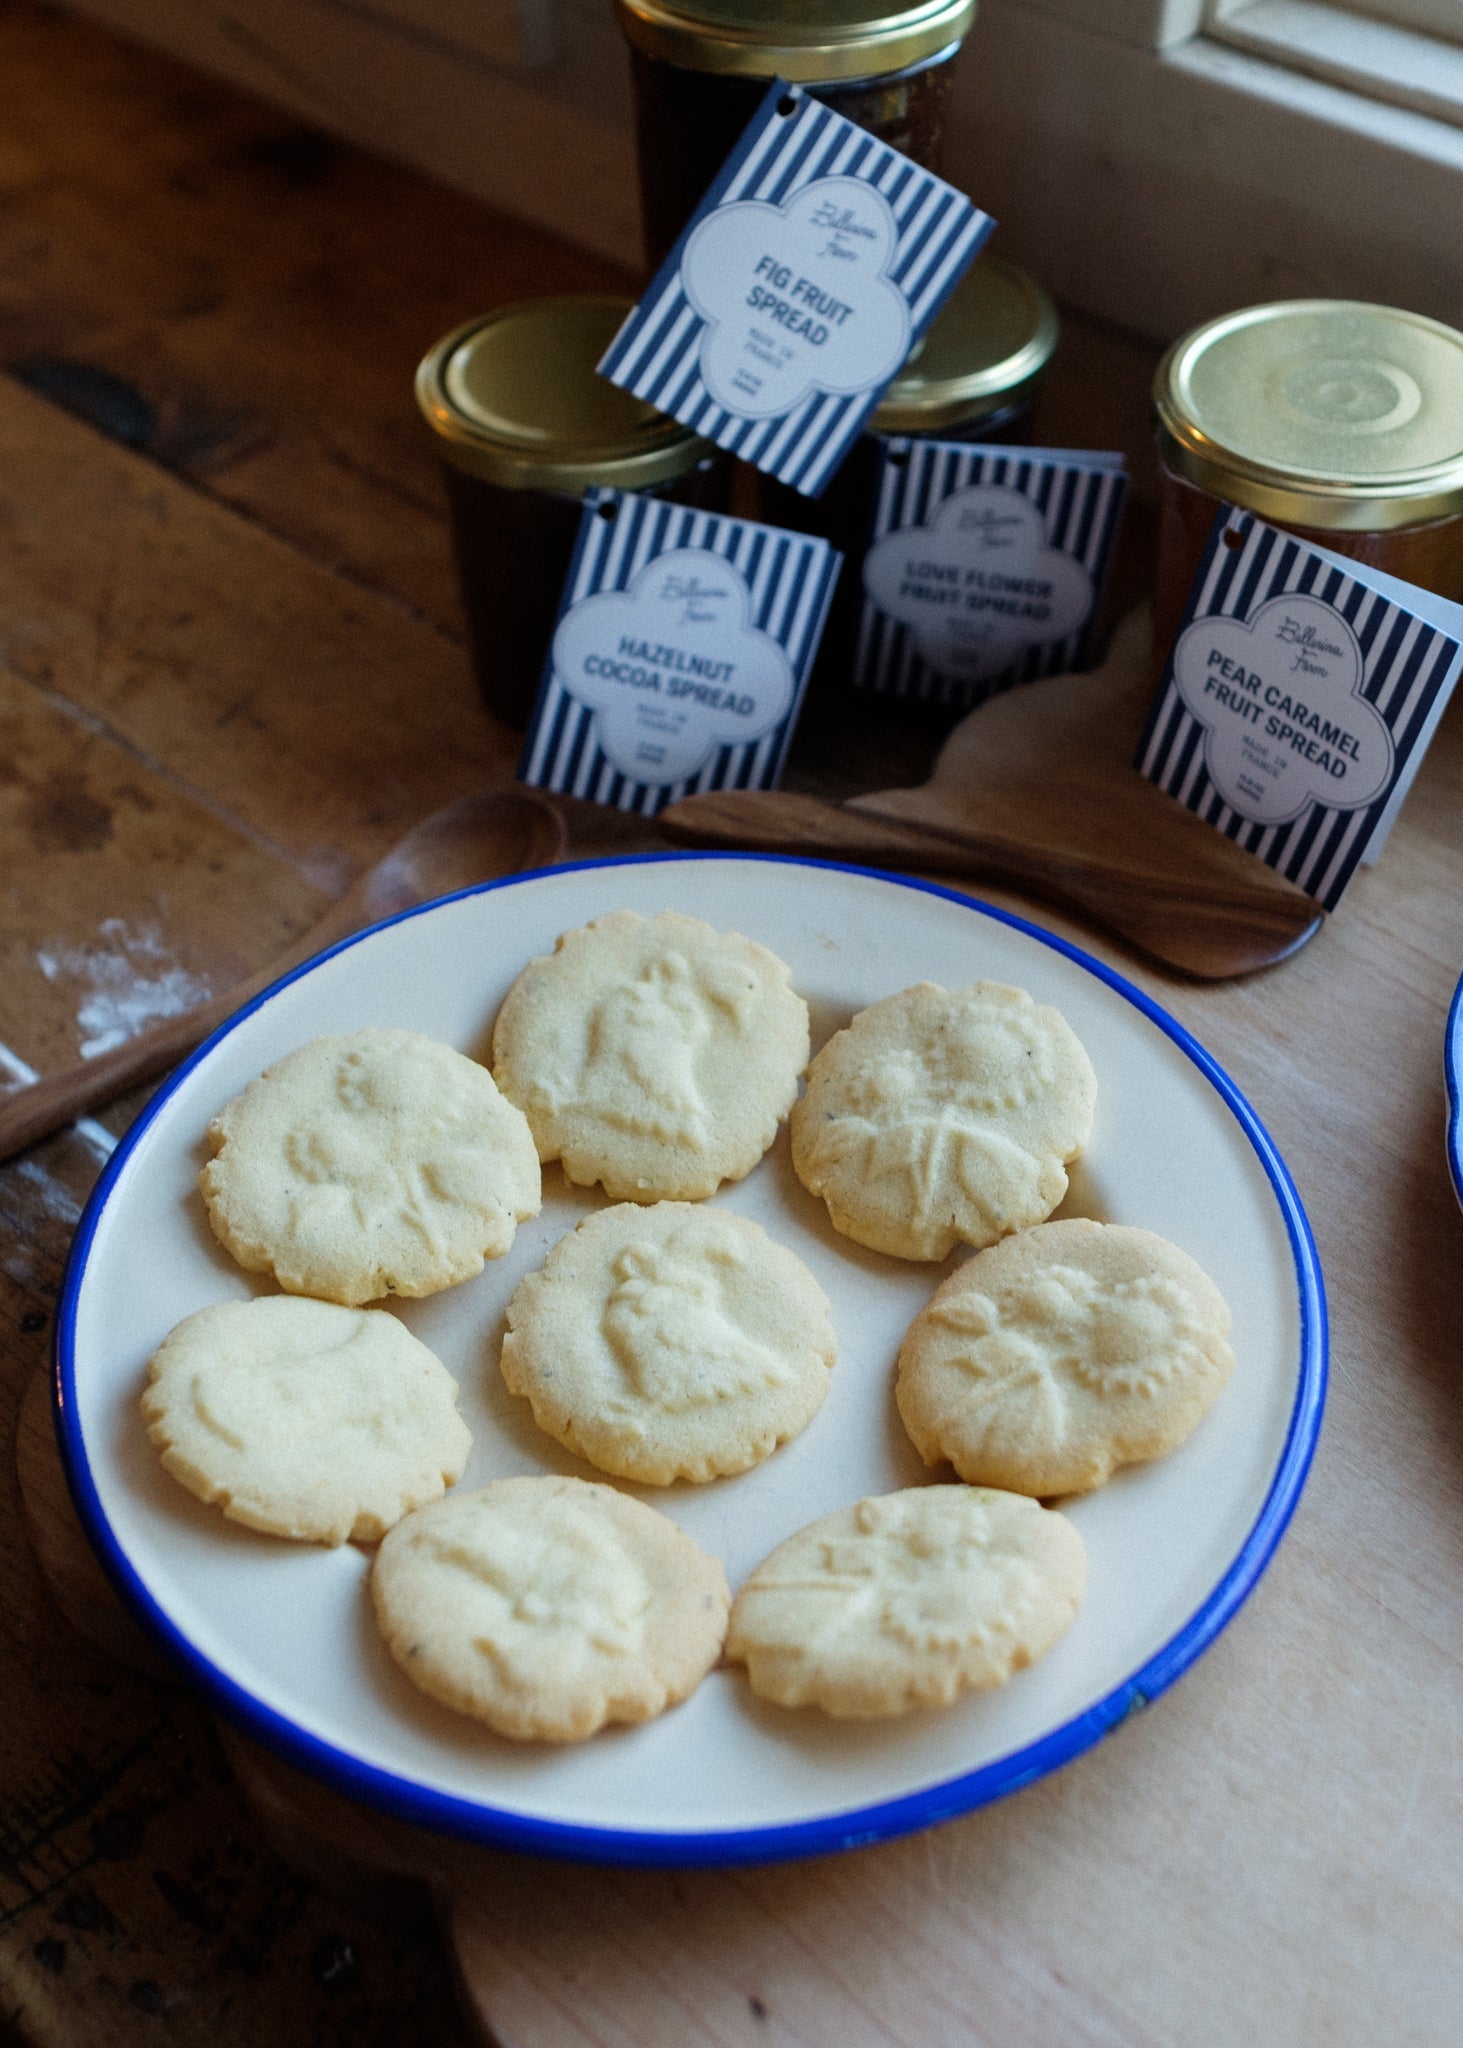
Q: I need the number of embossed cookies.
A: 8